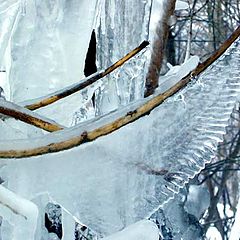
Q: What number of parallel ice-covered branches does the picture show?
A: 2